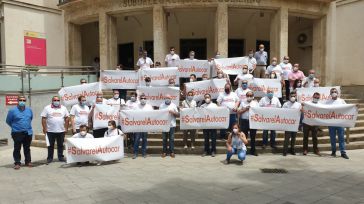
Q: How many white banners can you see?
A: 15